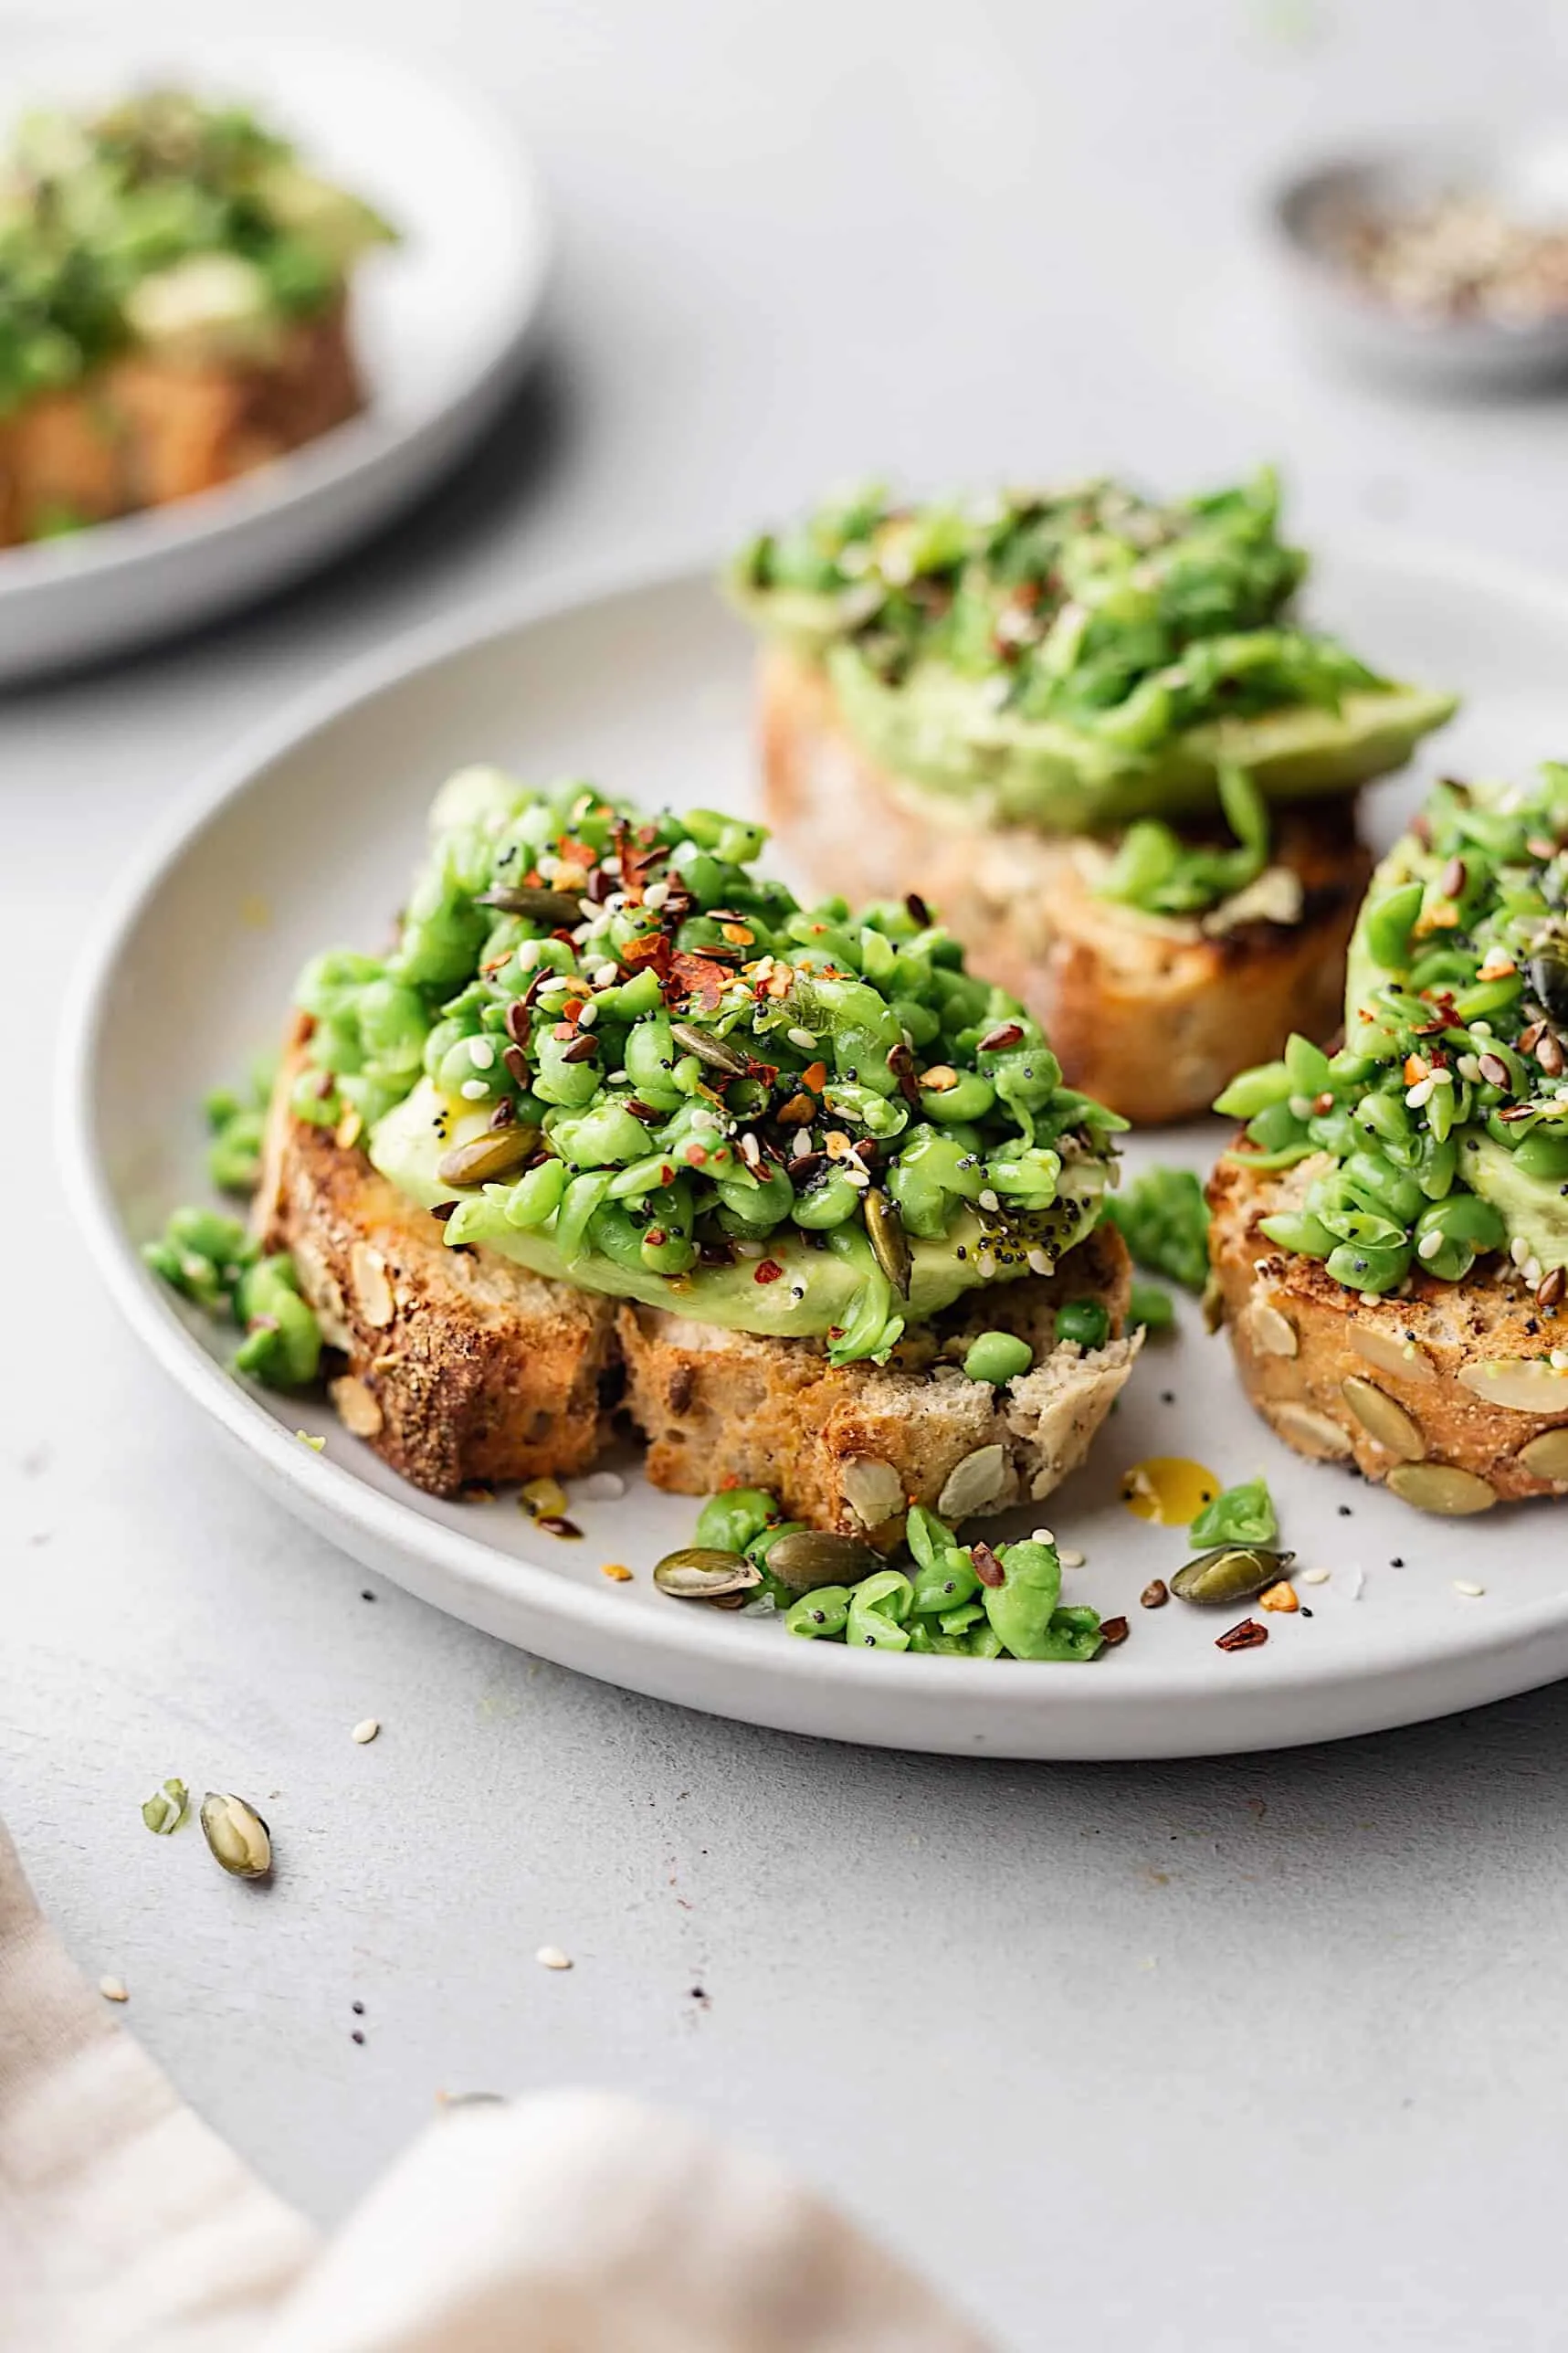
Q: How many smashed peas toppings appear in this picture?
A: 4